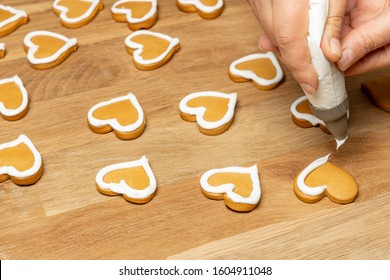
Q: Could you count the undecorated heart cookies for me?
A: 1